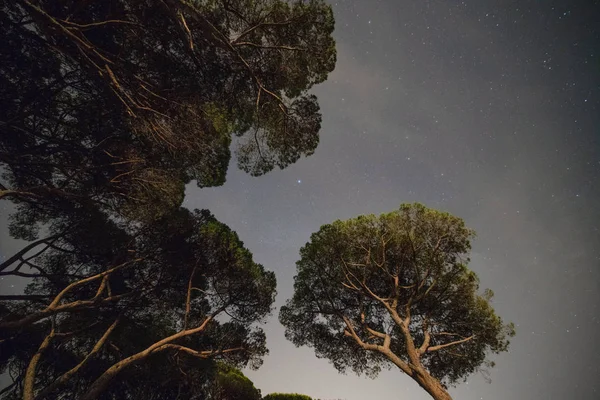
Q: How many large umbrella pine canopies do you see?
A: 3